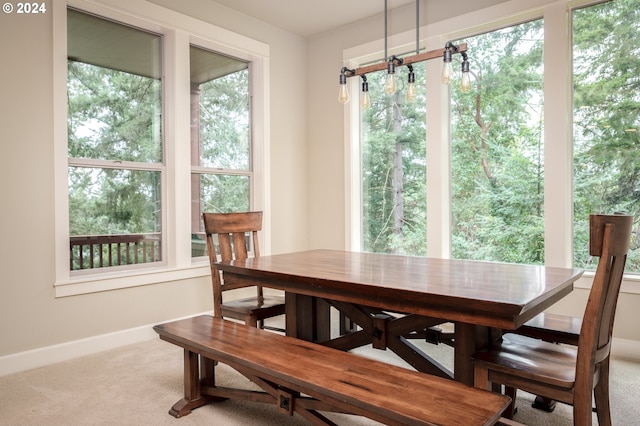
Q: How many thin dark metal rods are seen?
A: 2